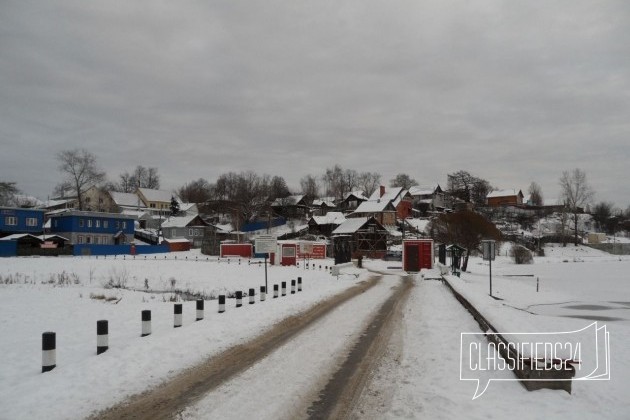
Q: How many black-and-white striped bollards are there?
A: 13